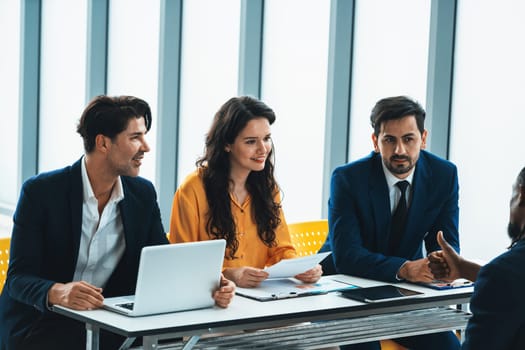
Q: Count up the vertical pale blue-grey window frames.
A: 6